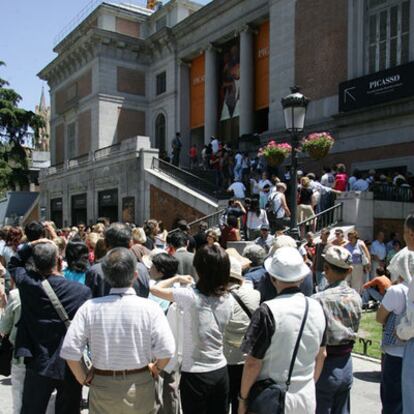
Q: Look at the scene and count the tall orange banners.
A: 2